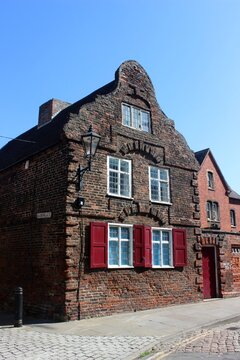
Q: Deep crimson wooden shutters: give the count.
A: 4